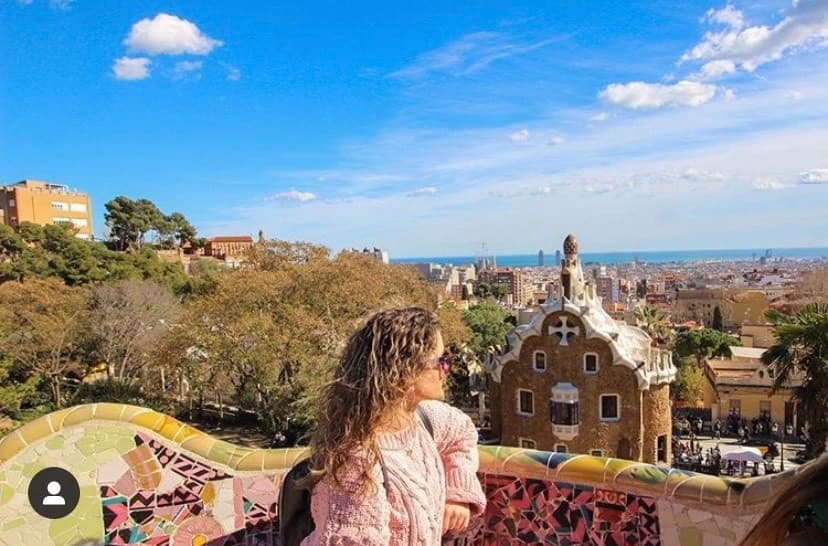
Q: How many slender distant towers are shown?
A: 2